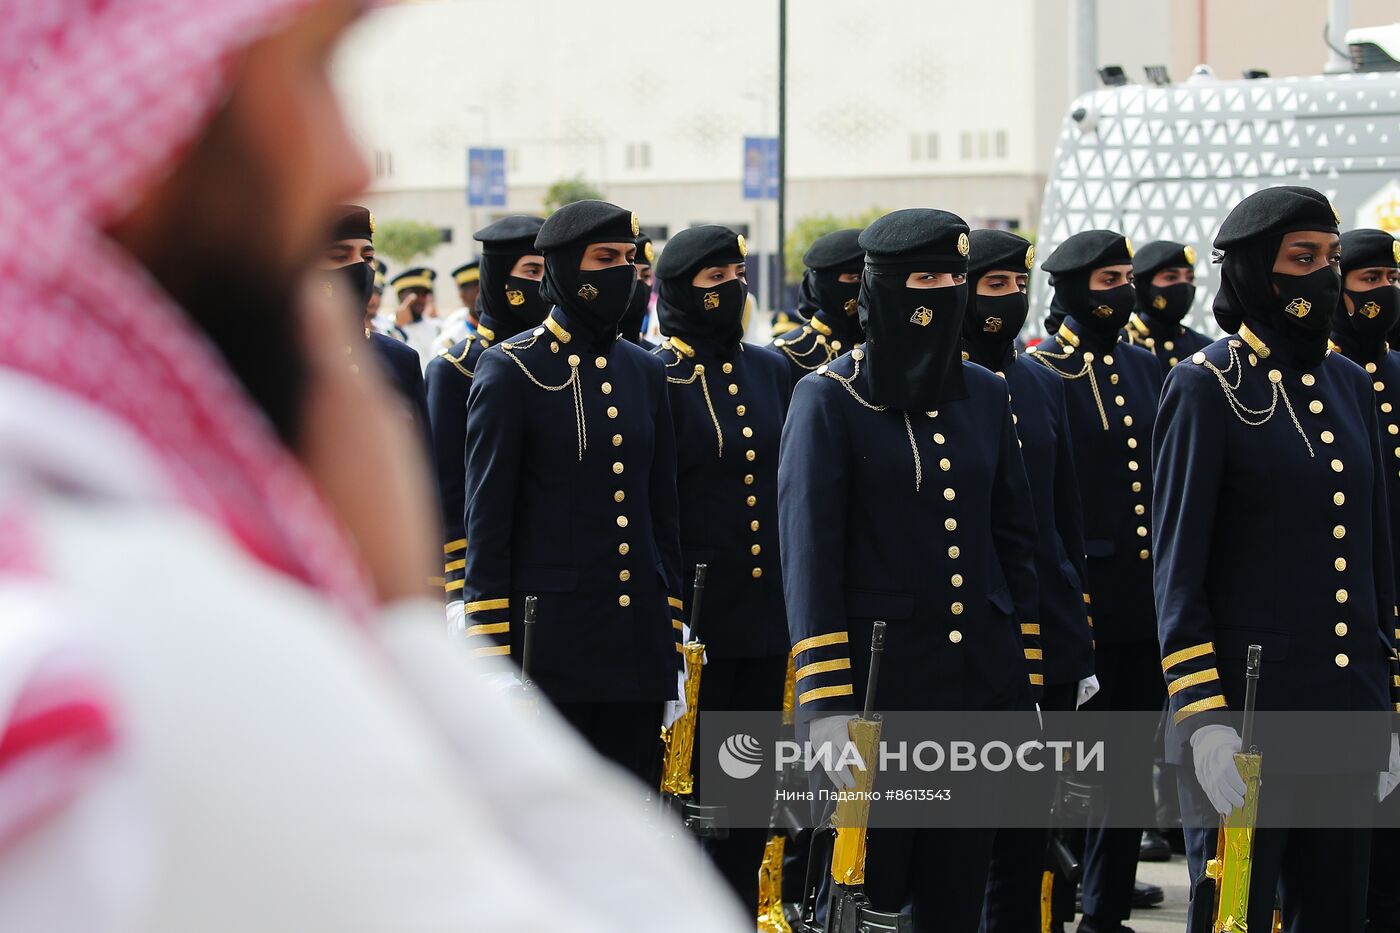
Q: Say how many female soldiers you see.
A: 12